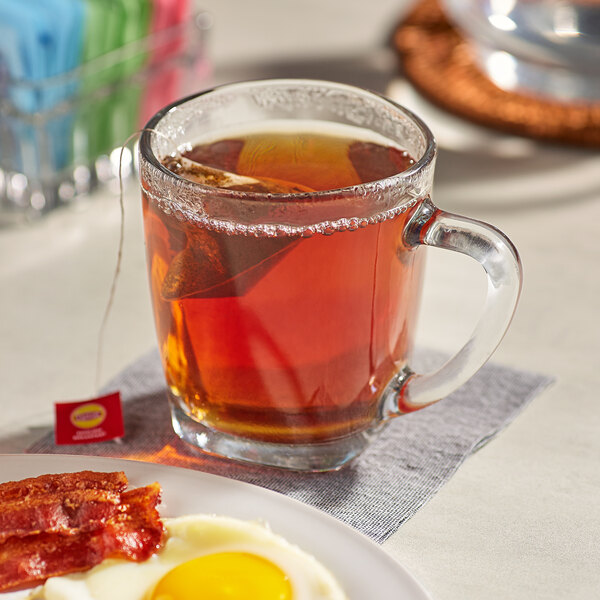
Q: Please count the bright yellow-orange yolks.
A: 1